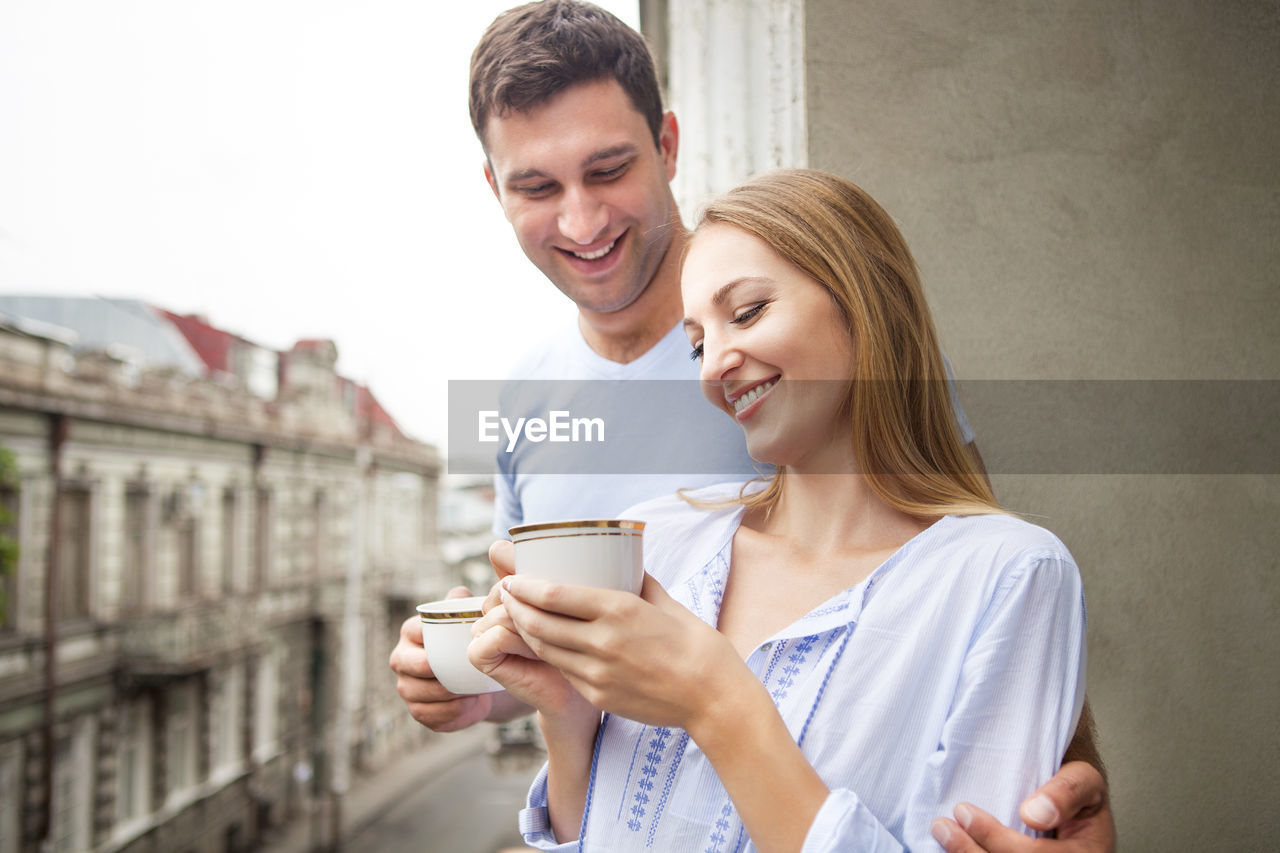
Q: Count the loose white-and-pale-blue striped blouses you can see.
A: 1